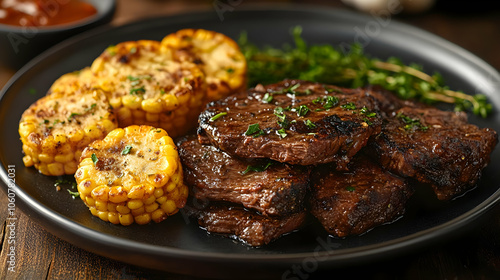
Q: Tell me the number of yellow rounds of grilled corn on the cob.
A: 5